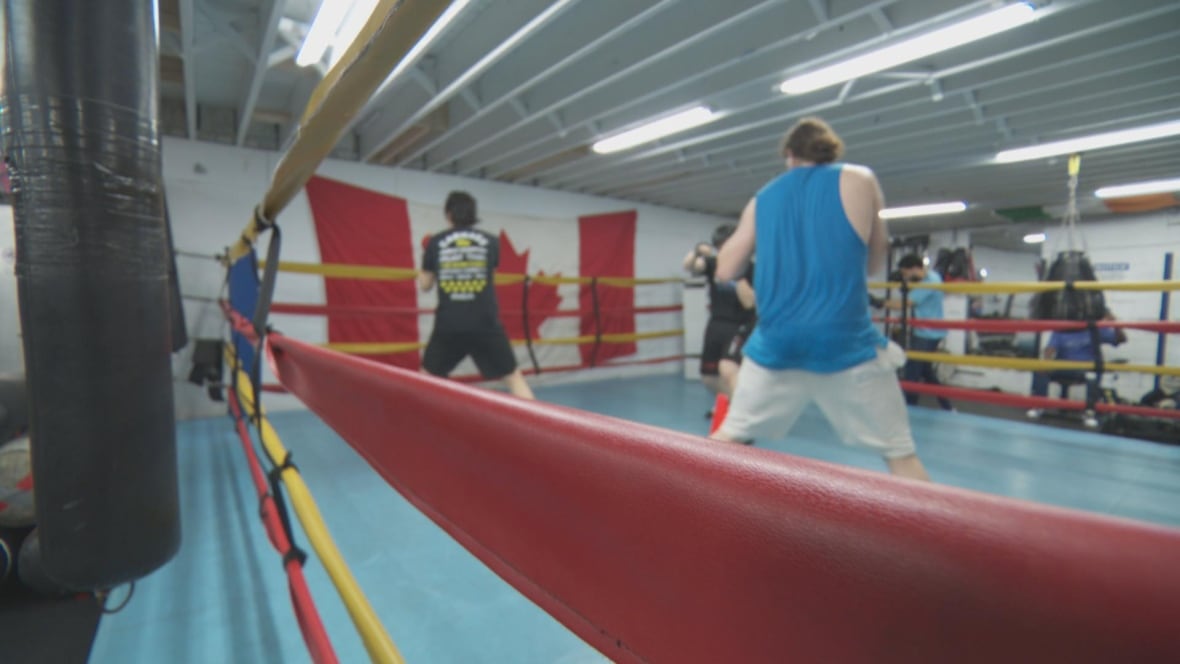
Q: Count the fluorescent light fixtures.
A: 7